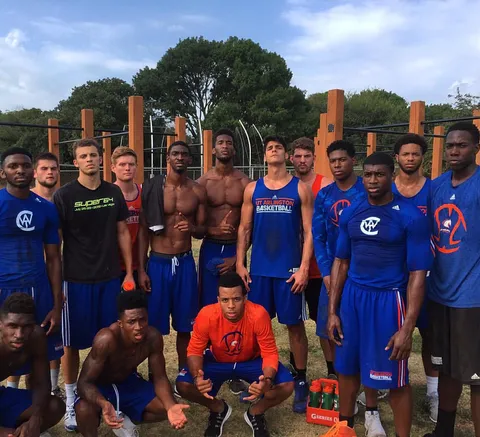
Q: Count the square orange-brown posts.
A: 15